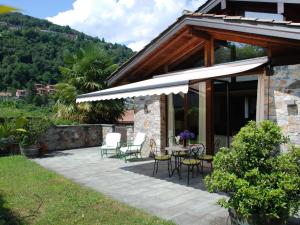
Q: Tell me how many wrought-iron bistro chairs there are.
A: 4